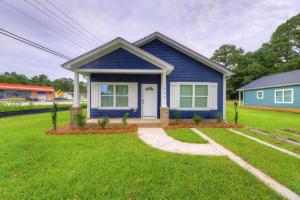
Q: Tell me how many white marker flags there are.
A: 0